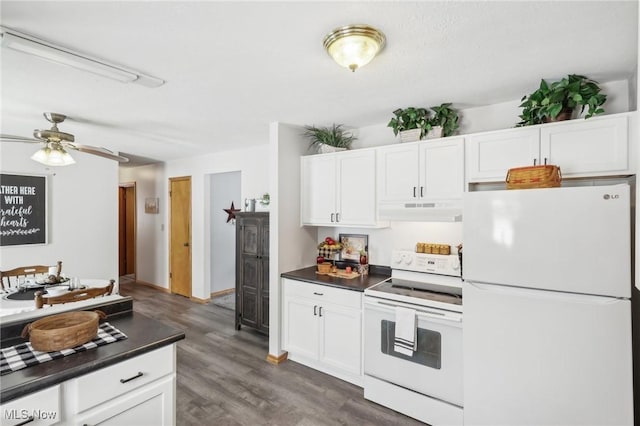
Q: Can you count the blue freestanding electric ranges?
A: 0